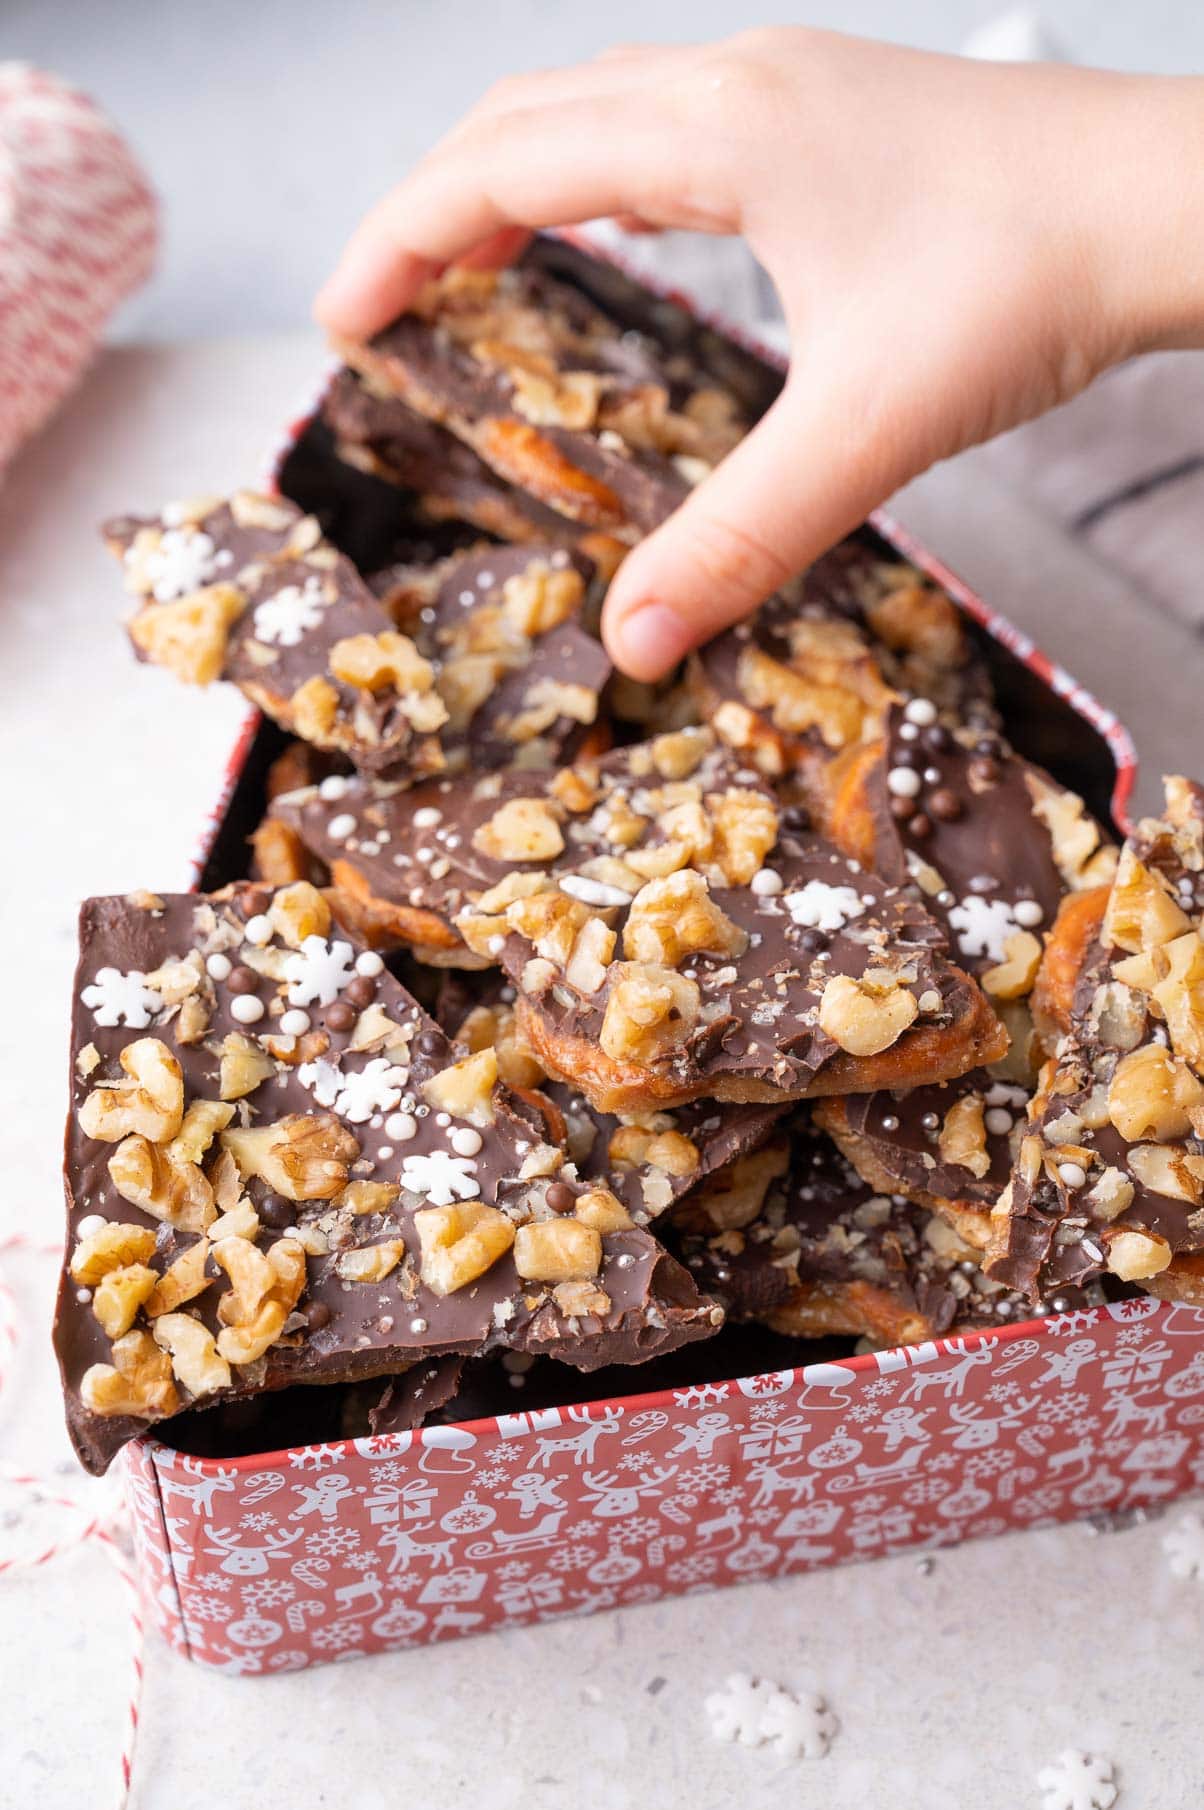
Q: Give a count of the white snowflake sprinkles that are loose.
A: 4